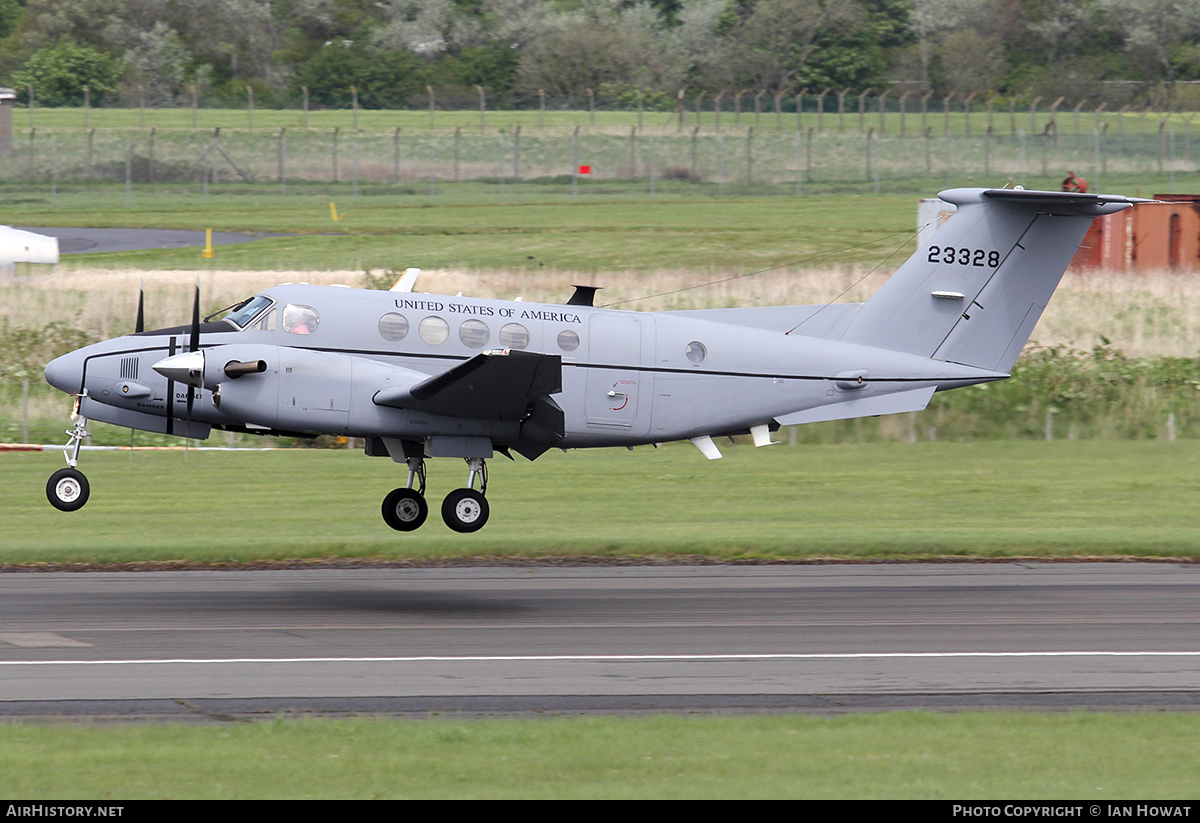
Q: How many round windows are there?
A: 6